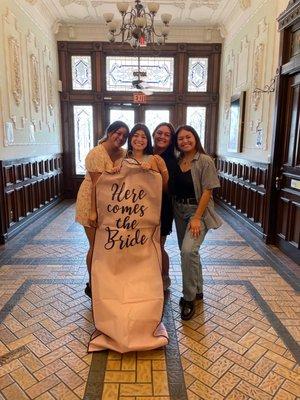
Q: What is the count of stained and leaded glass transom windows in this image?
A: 3